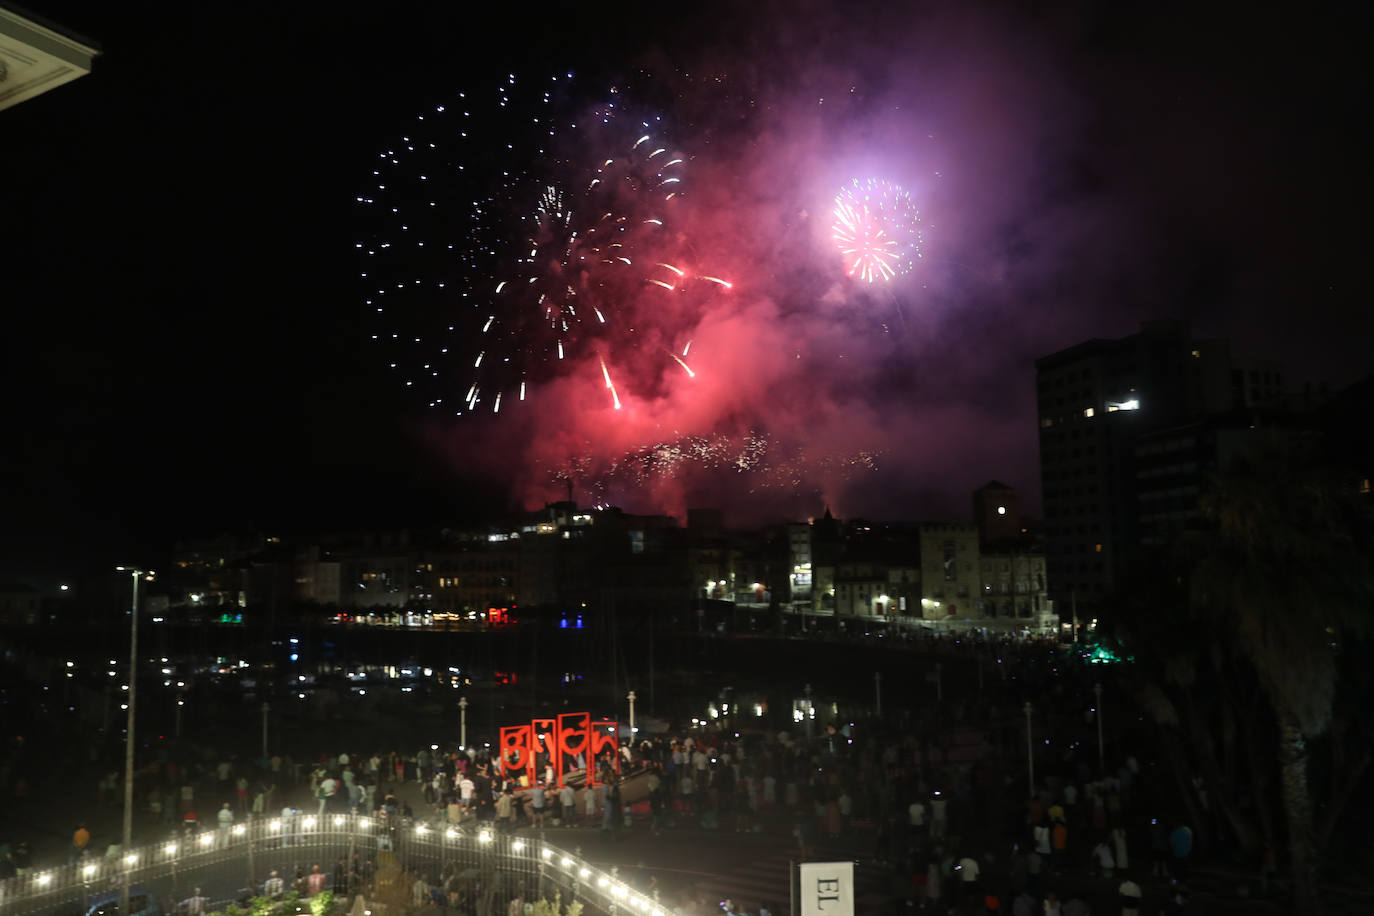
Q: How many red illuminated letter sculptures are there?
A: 4